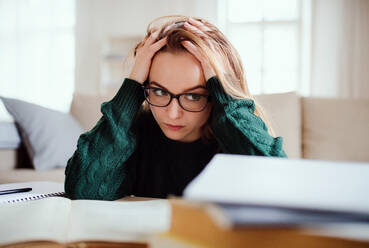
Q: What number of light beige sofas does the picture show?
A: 1